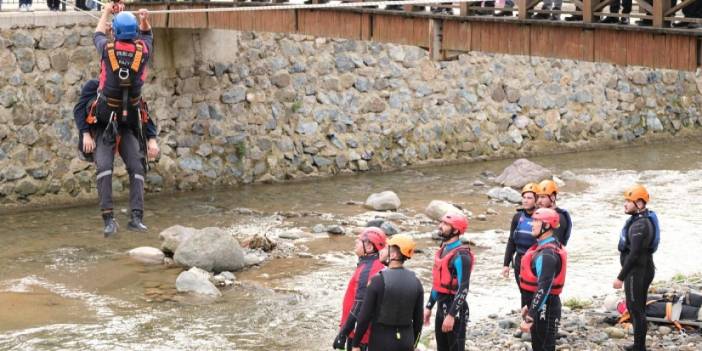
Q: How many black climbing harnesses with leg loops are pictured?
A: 1